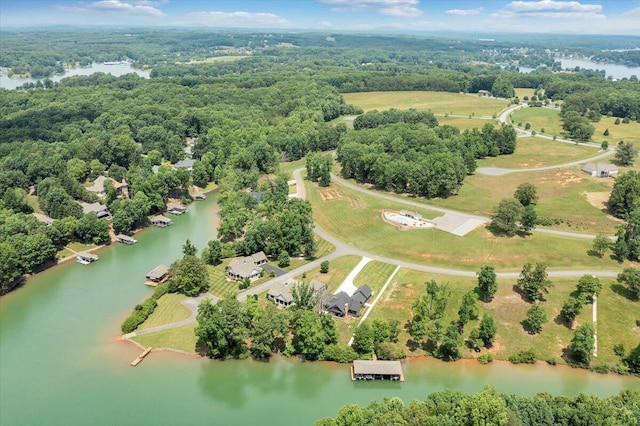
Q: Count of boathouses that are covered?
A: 7